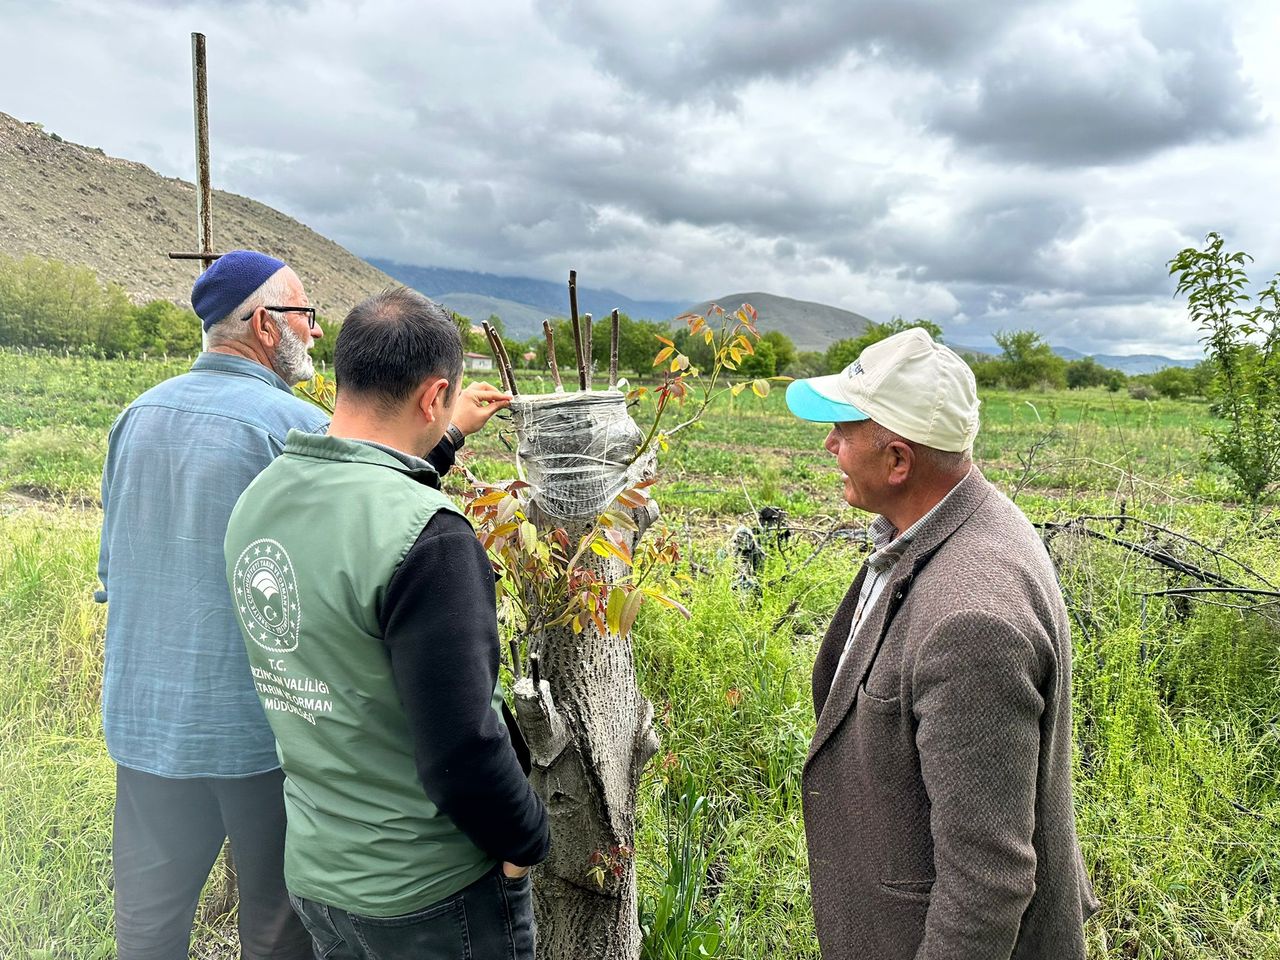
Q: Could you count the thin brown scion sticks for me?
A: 6